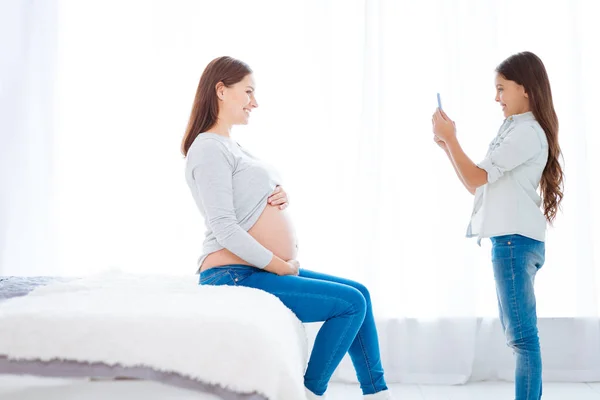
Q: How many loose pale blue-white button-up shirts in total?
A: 1